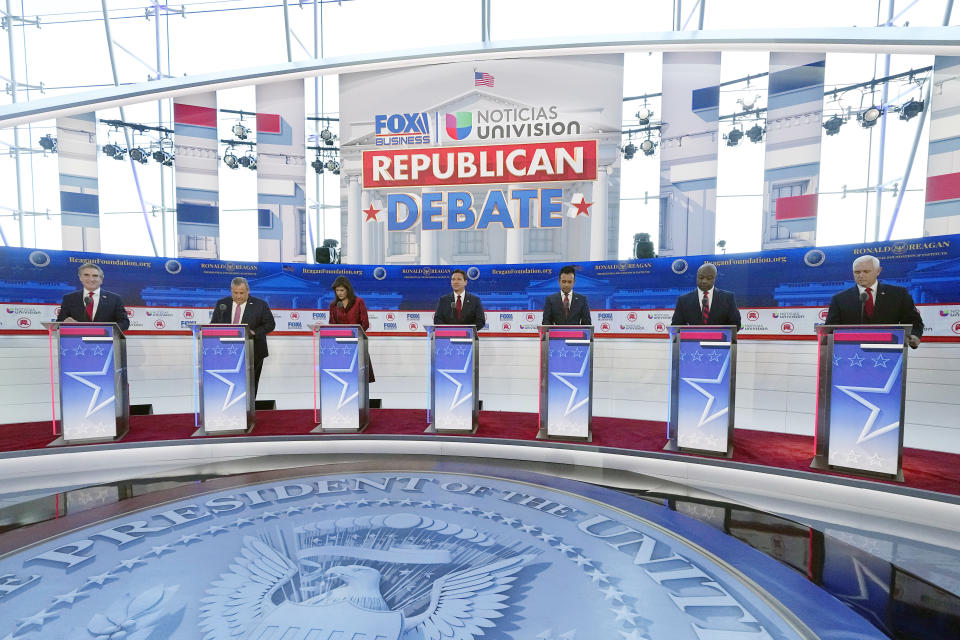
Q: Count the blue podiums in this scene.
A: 7